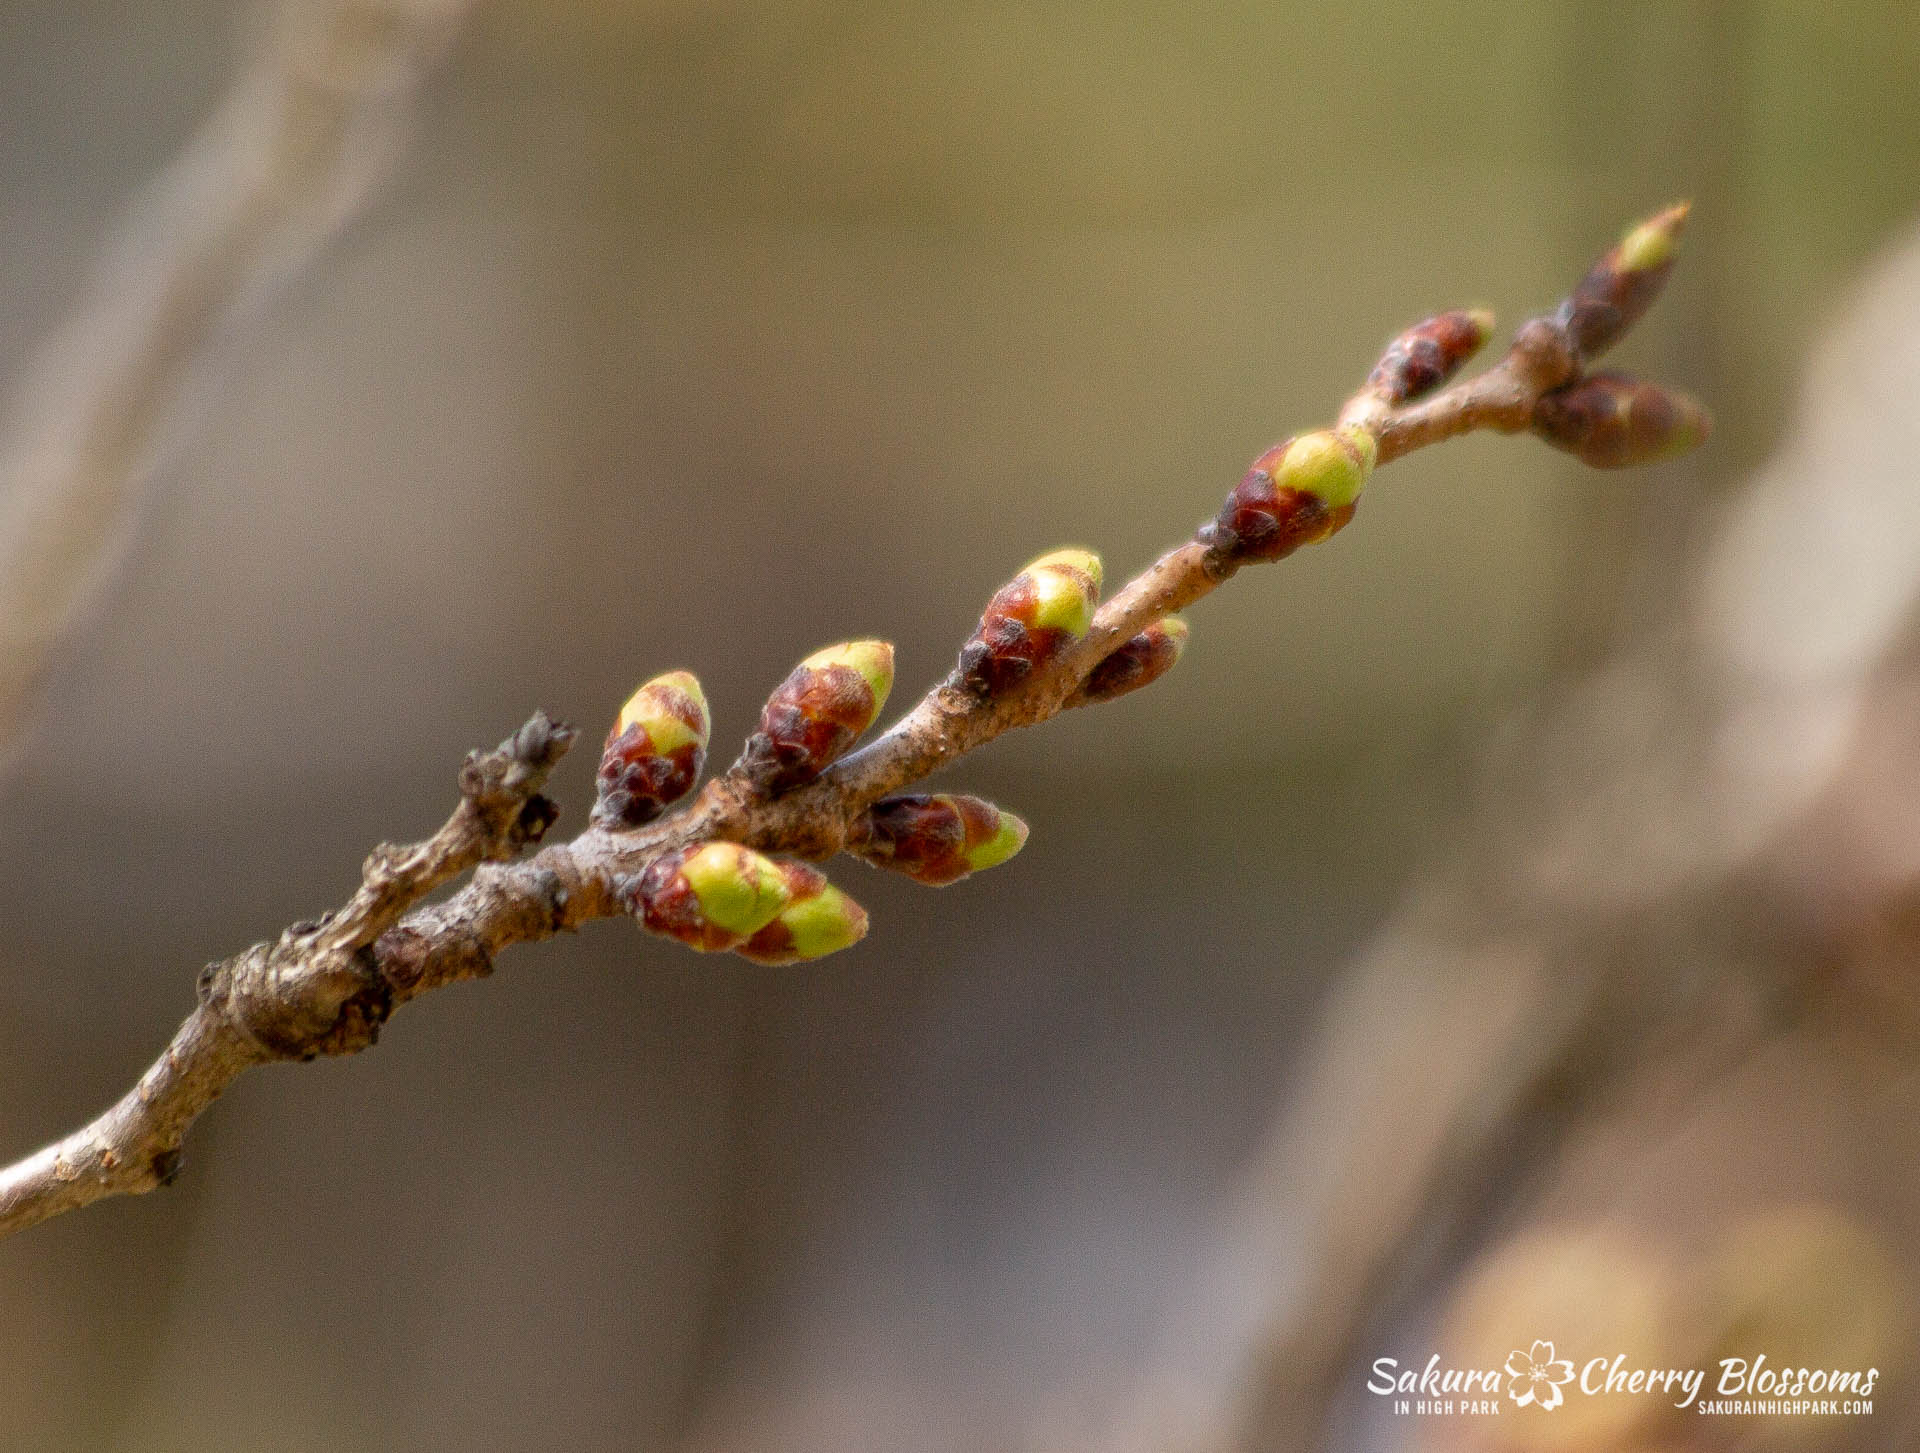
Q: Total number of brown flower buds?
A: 11